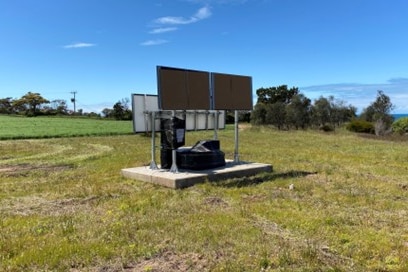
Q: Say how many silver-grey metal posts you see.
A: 4